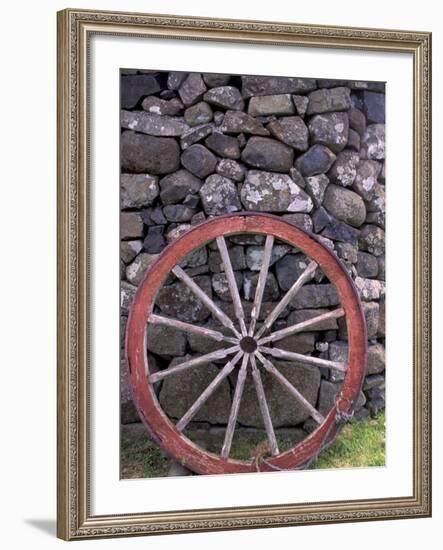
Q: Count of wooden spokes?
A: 12